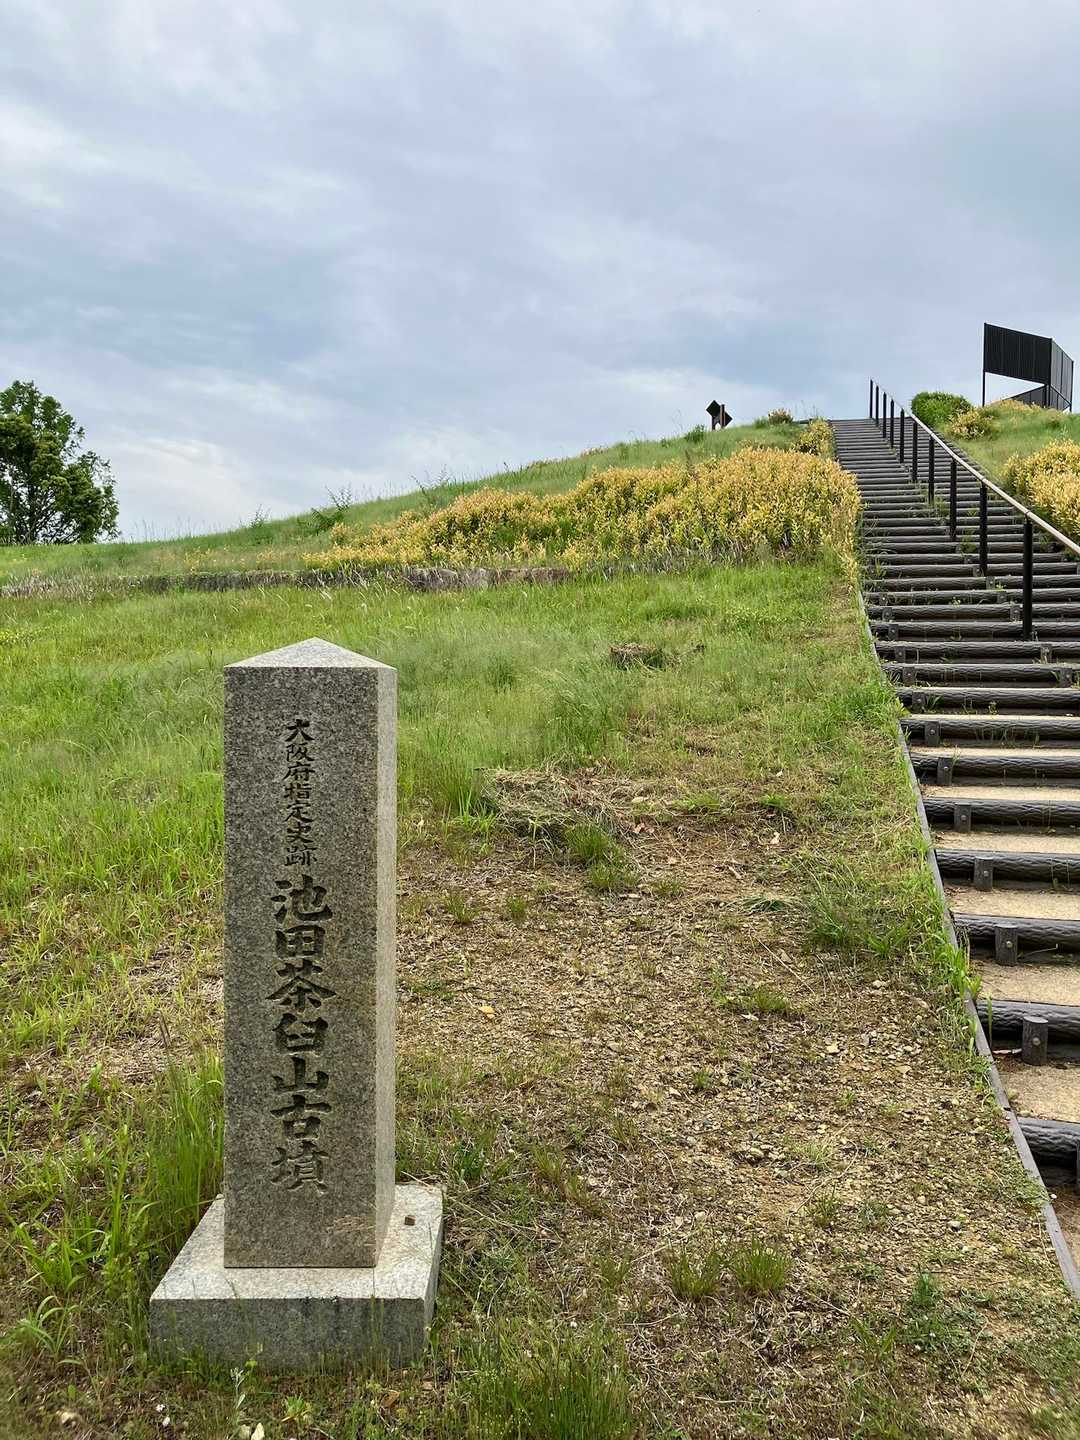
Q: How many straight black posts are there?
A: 10